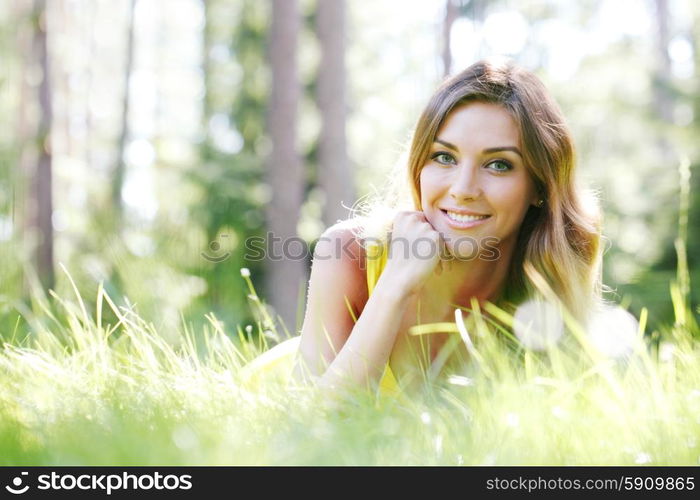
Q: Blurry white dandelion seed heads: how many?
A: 2